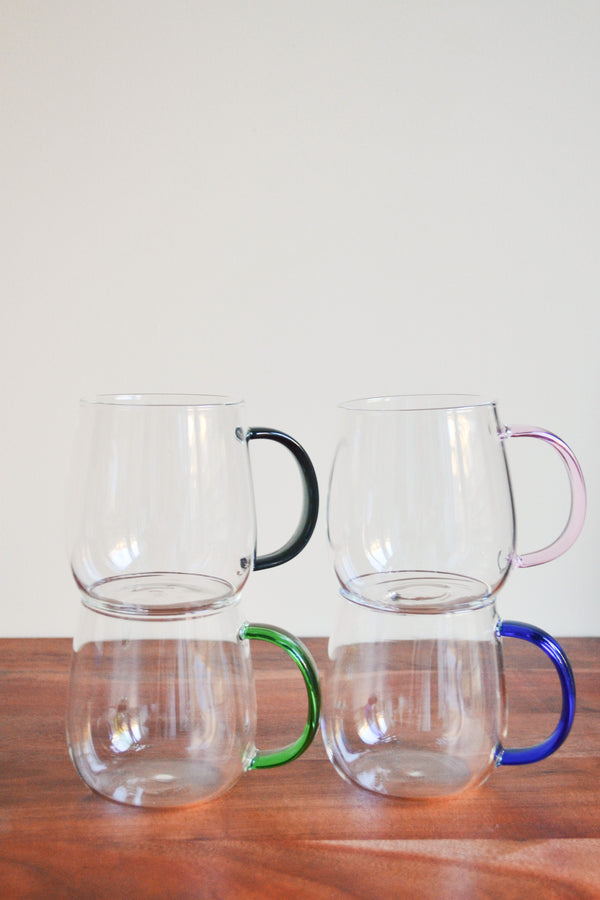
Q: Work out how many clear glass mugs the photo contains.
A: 4